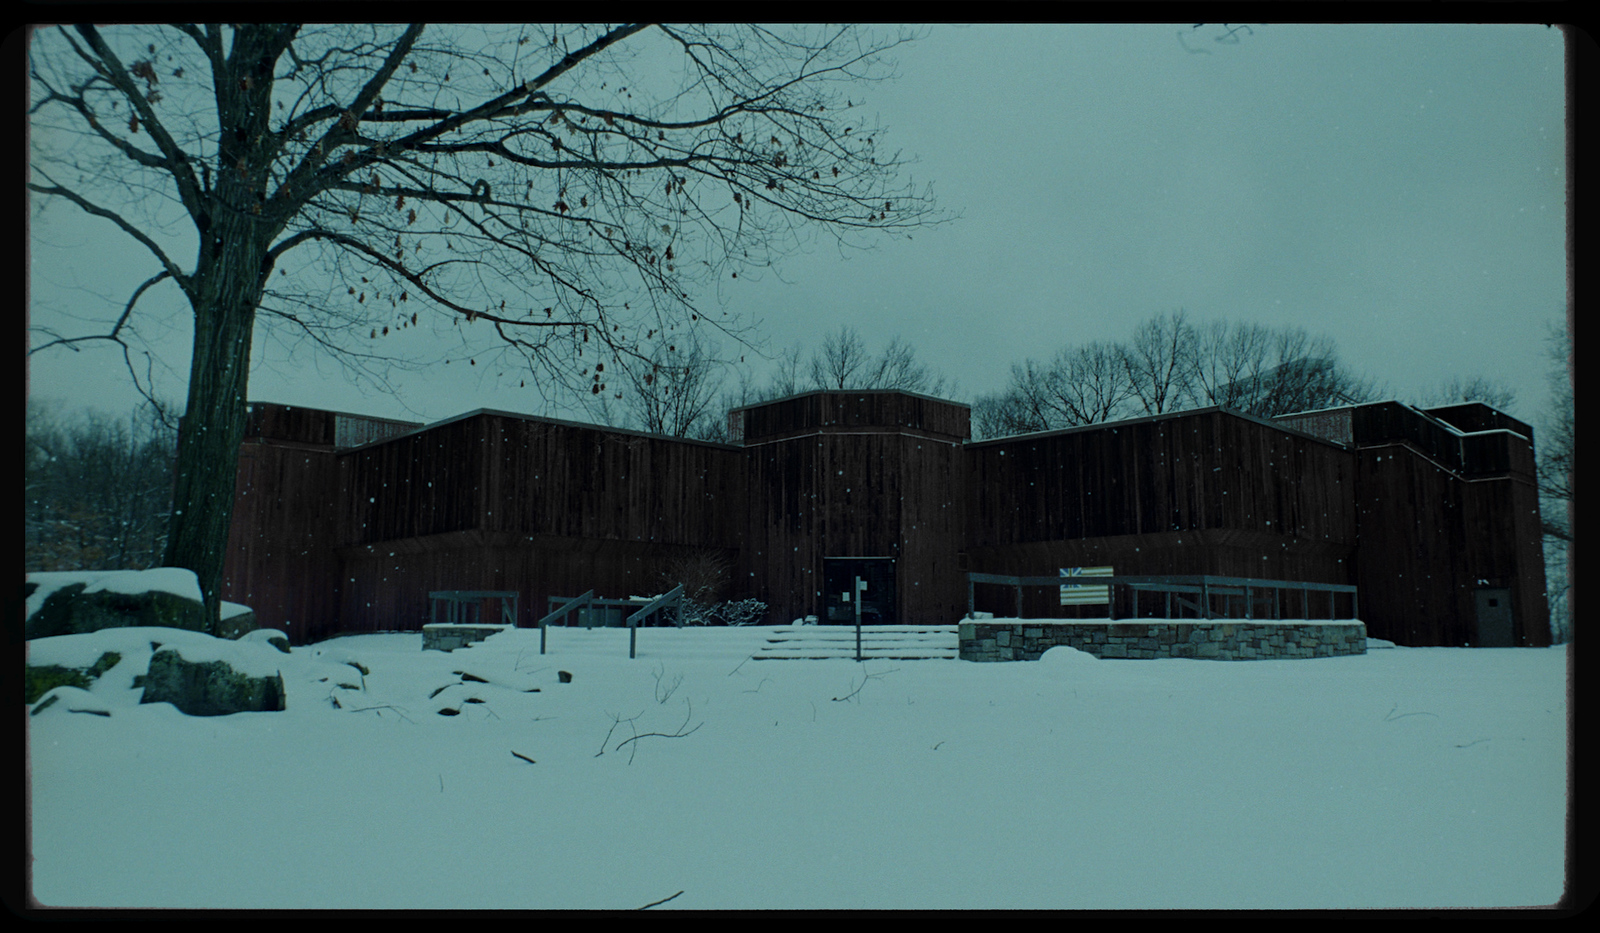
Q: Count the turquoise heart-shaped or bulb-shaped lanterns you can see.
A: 0